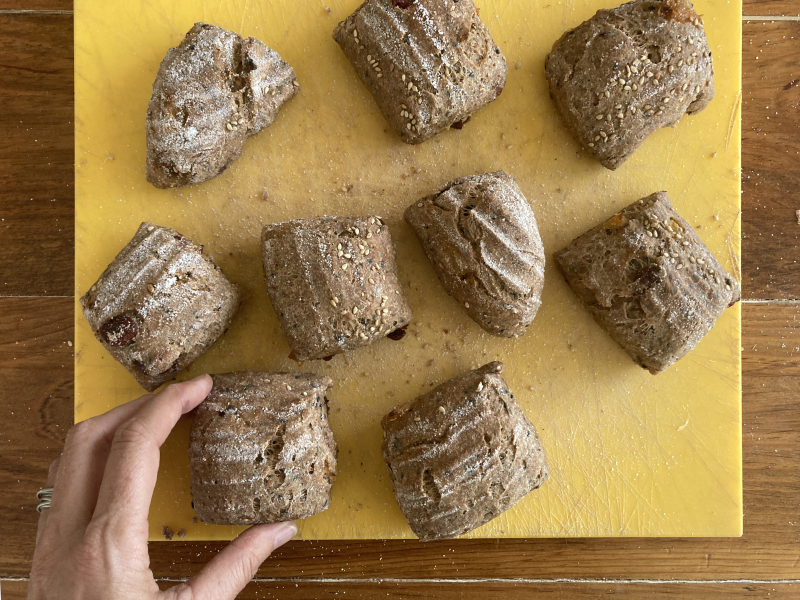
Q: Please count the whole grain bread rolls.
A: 9